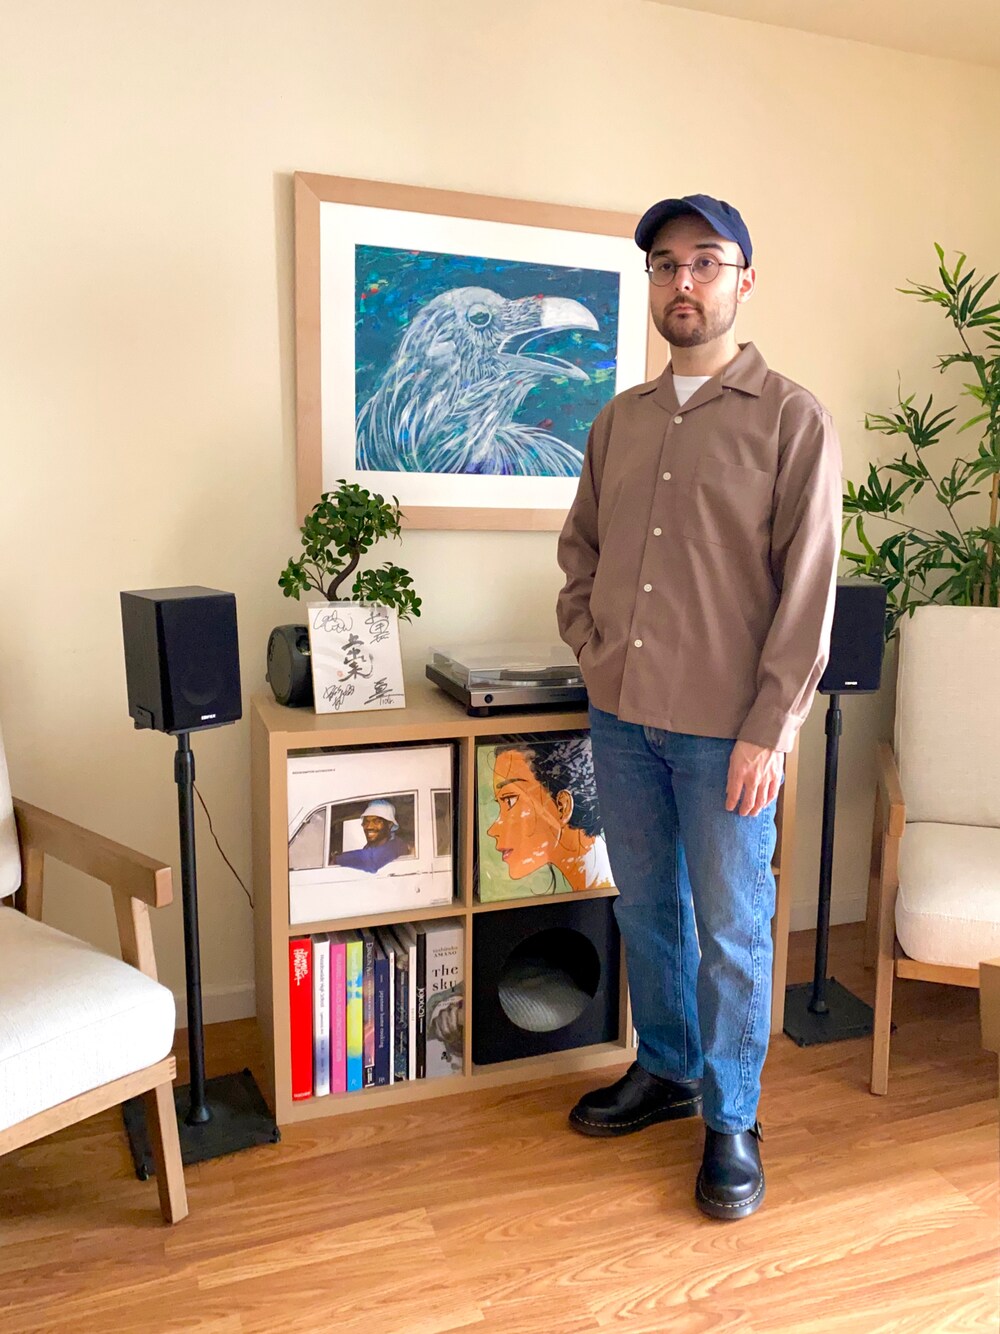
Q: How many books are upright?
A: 11